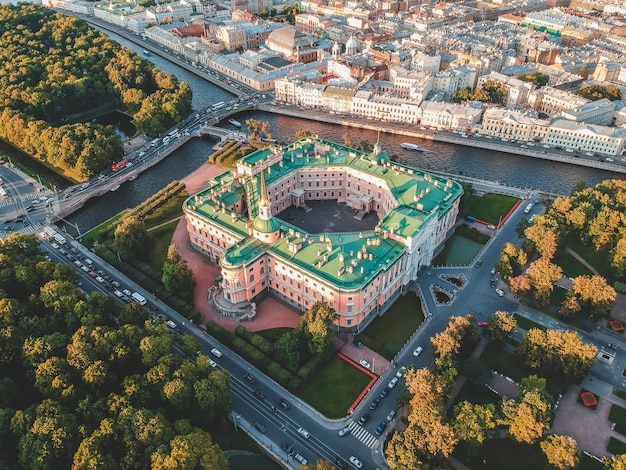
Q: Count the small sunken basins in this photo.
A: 2